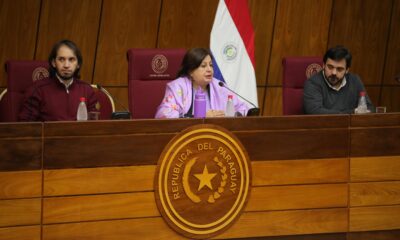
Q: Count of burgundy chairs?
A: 3